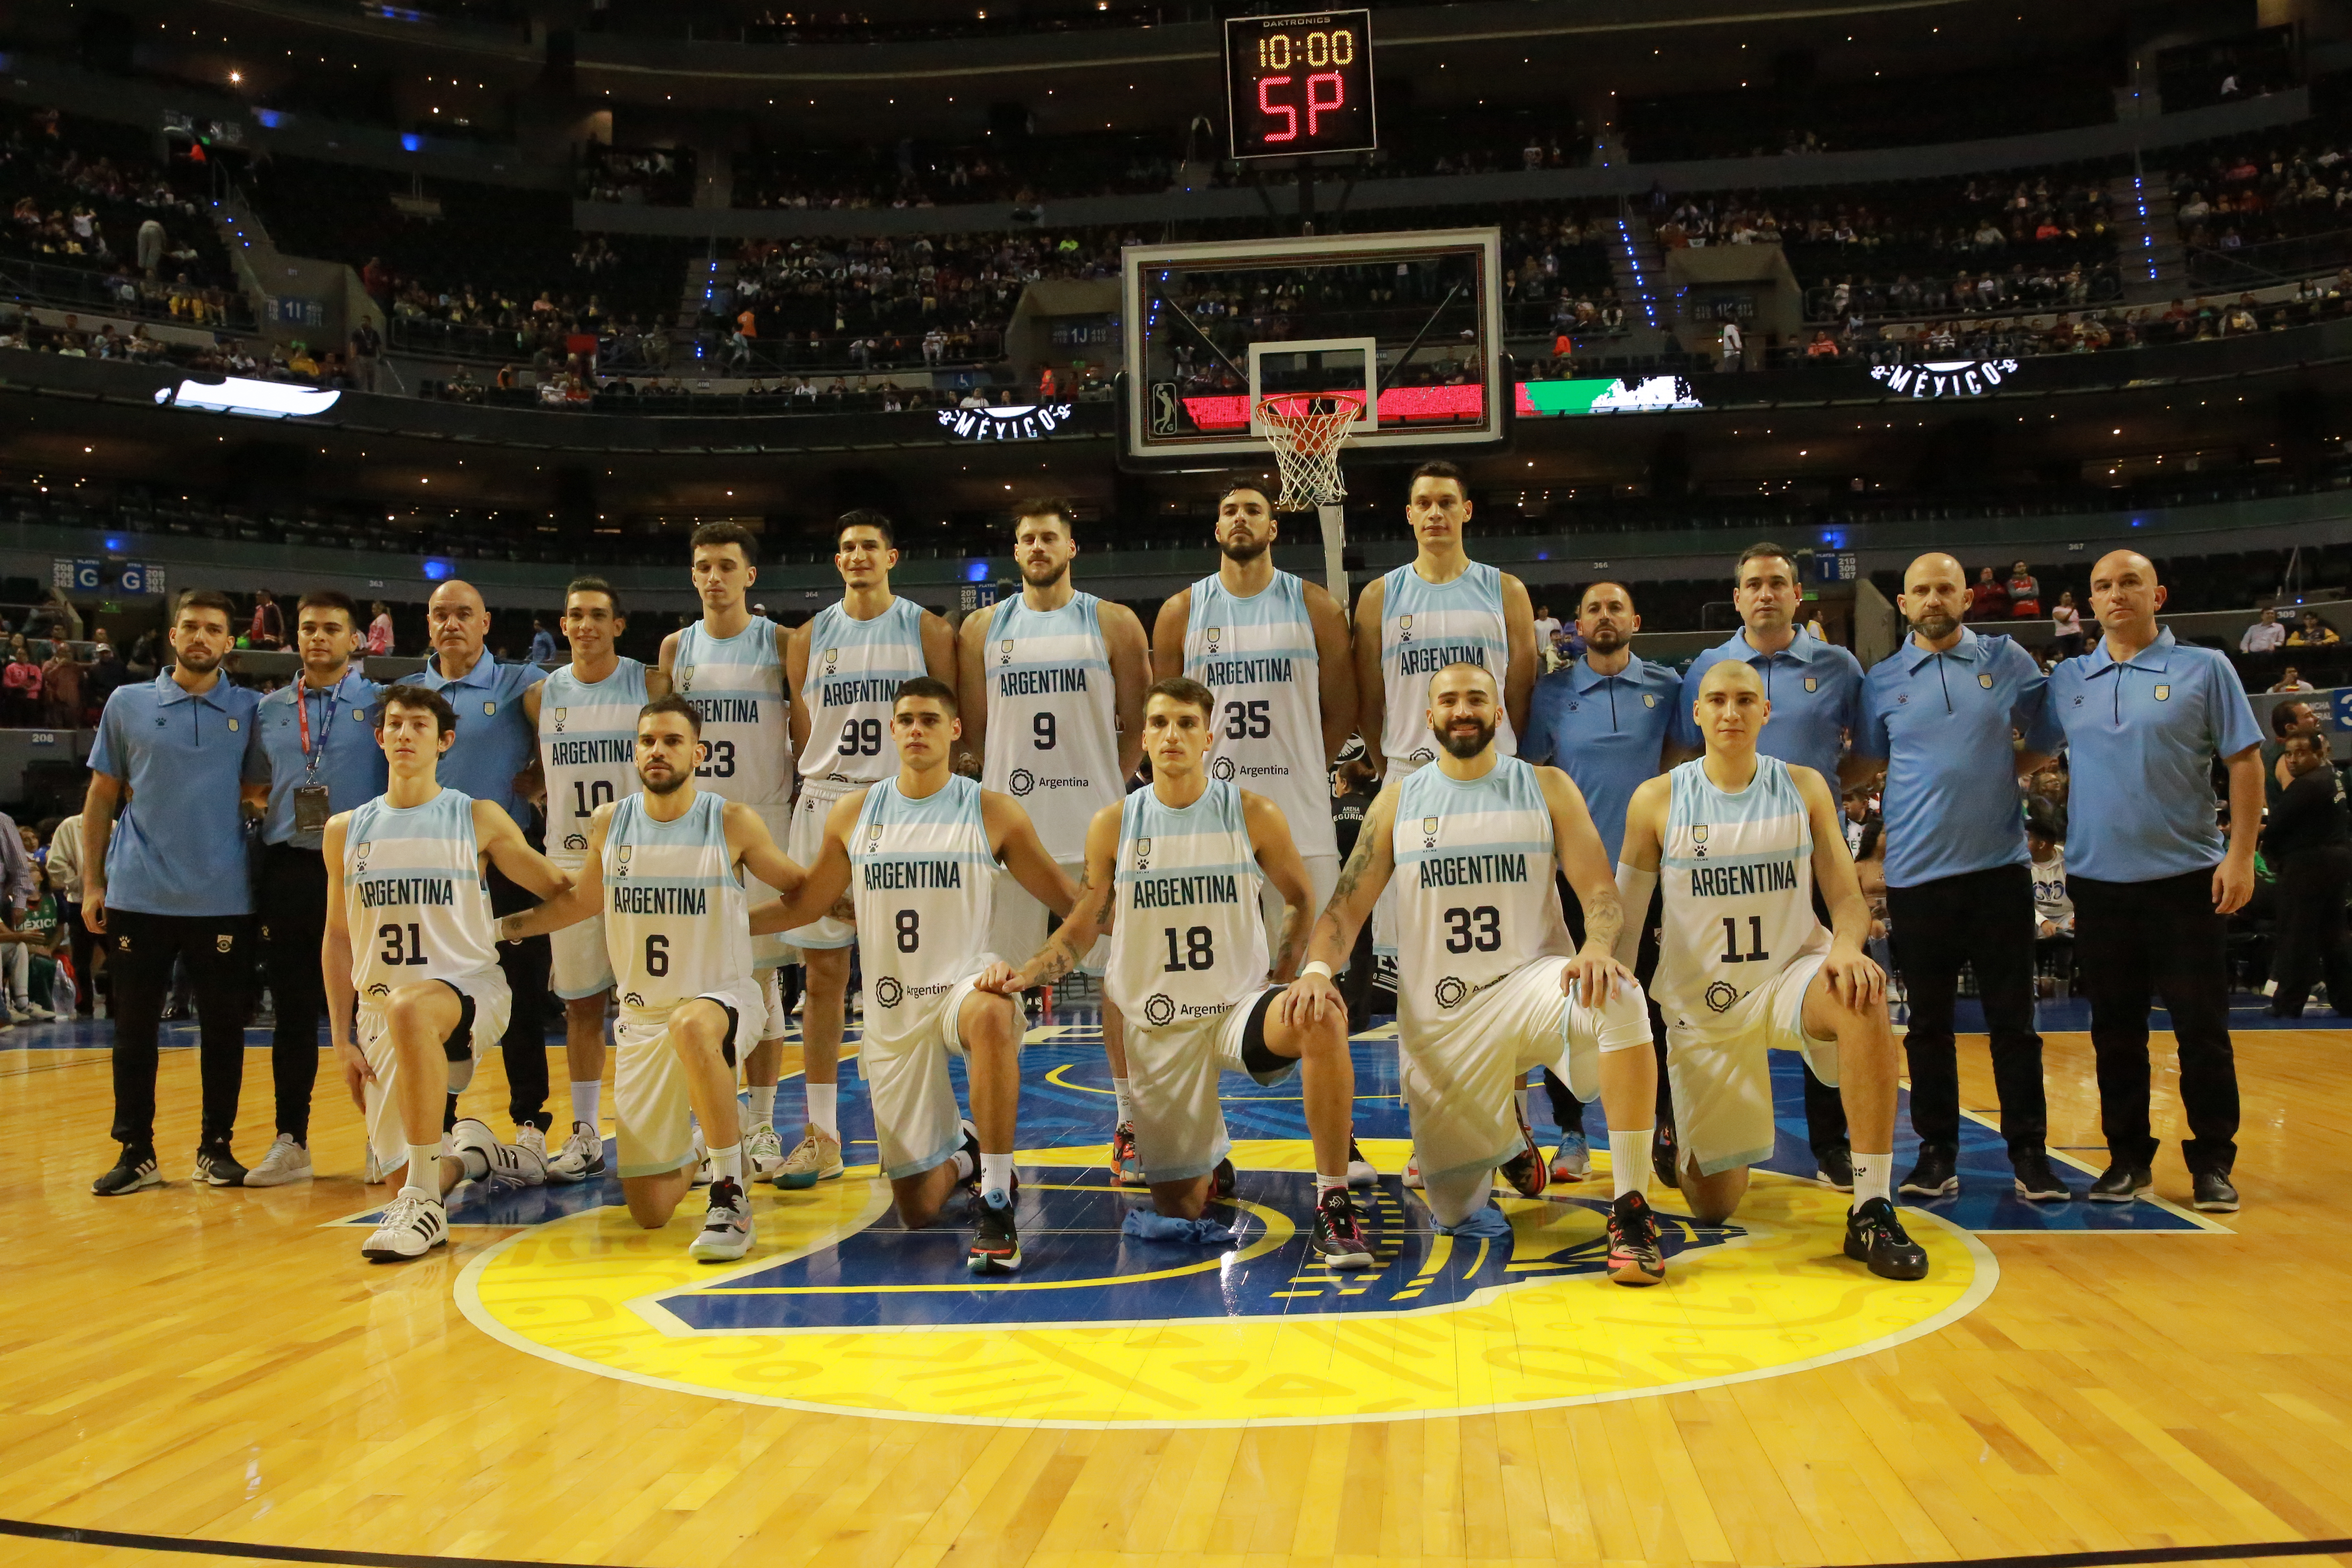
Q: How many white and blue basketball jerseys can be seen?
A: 12